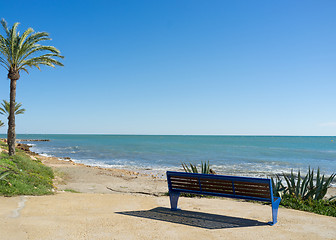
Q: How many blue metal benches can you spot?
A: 1